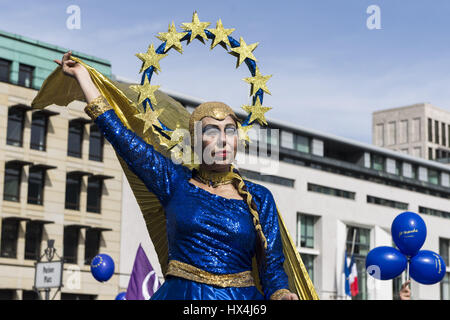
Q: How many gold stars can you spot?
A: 11